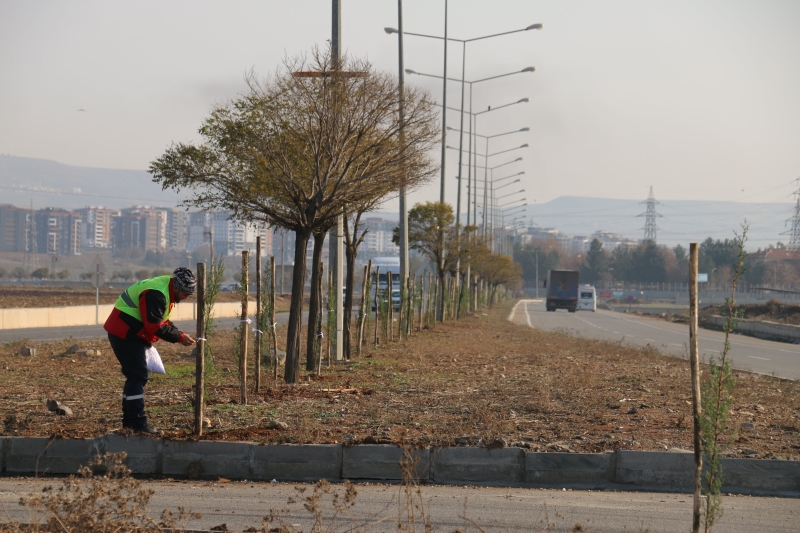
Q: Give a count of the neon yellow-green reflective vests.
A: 1